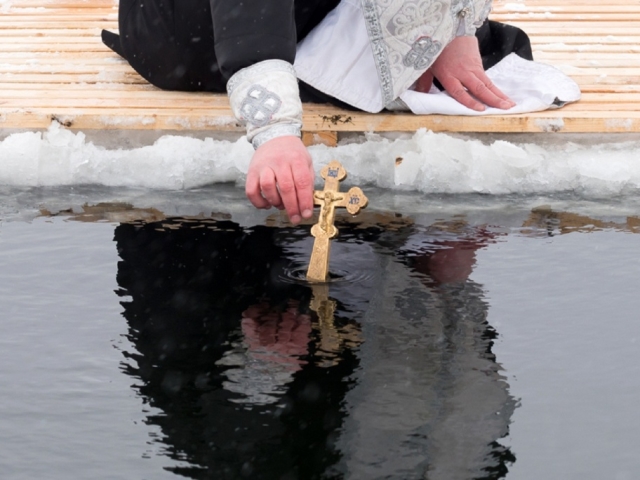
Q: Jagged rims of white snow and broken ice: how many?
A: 1